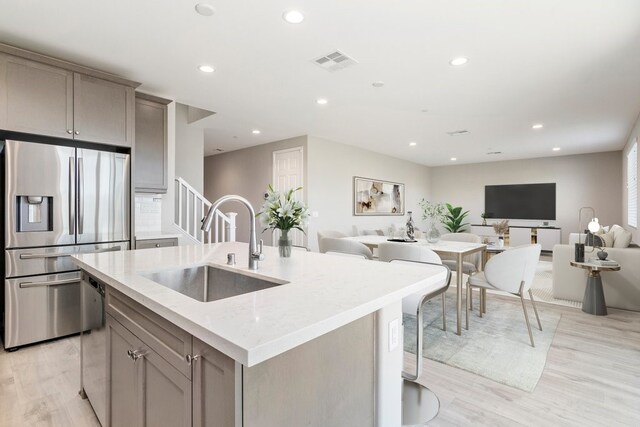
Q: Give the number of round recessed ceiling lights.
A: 9